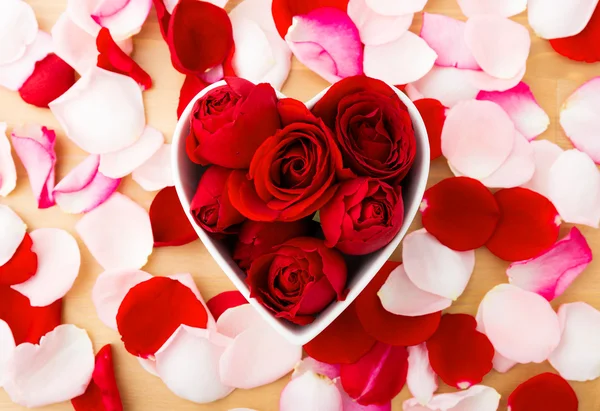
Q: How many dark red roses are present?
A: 7